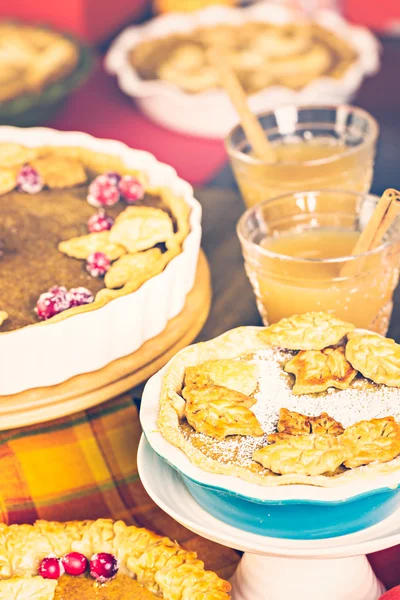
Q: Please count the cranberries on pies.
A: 12